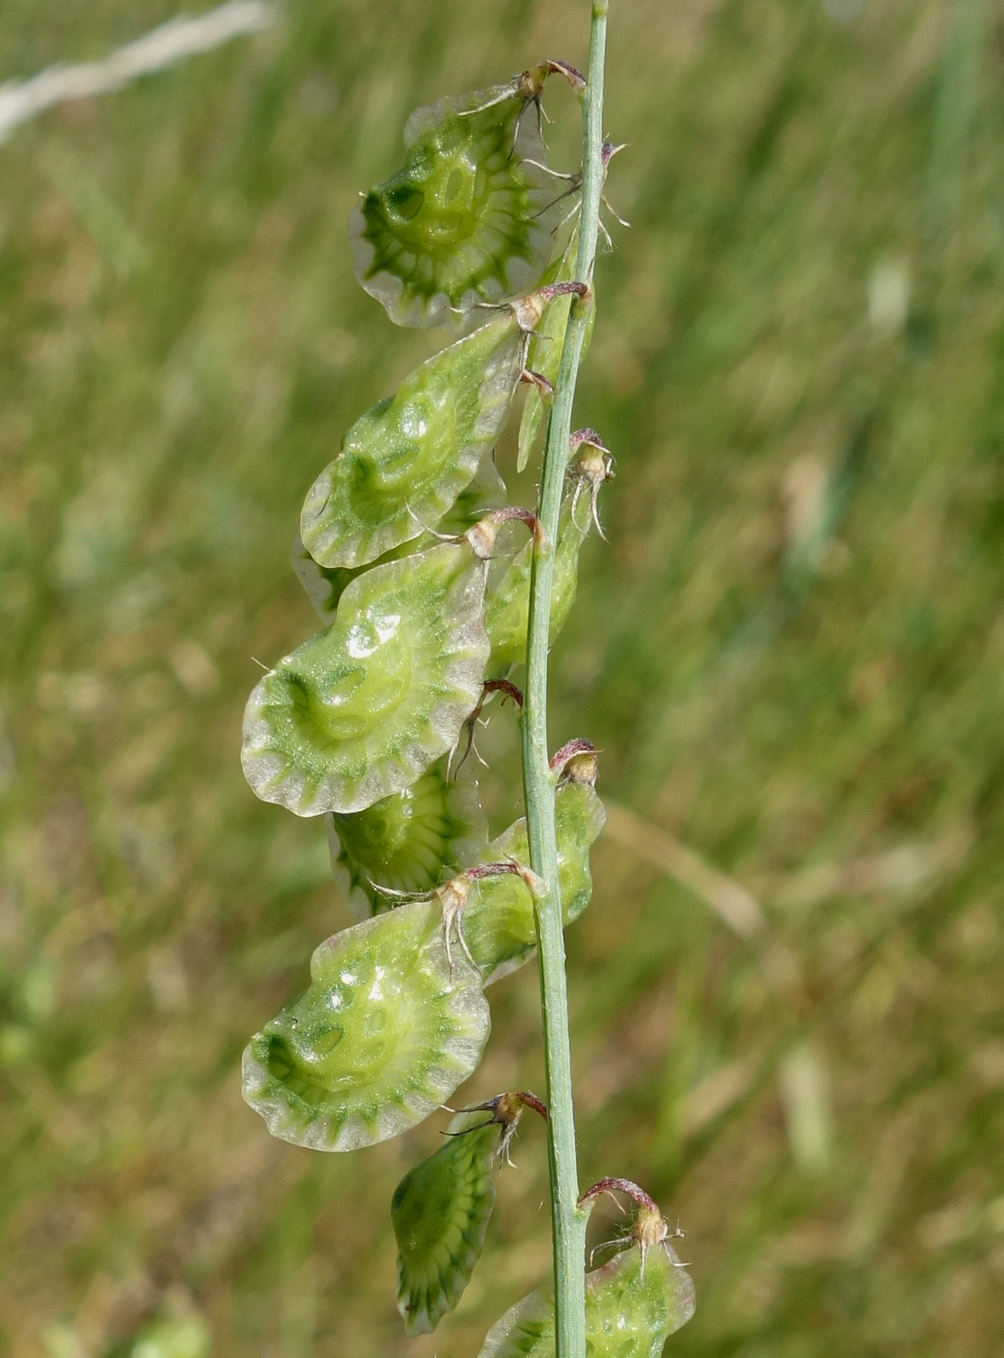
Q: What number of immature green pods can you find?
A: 11